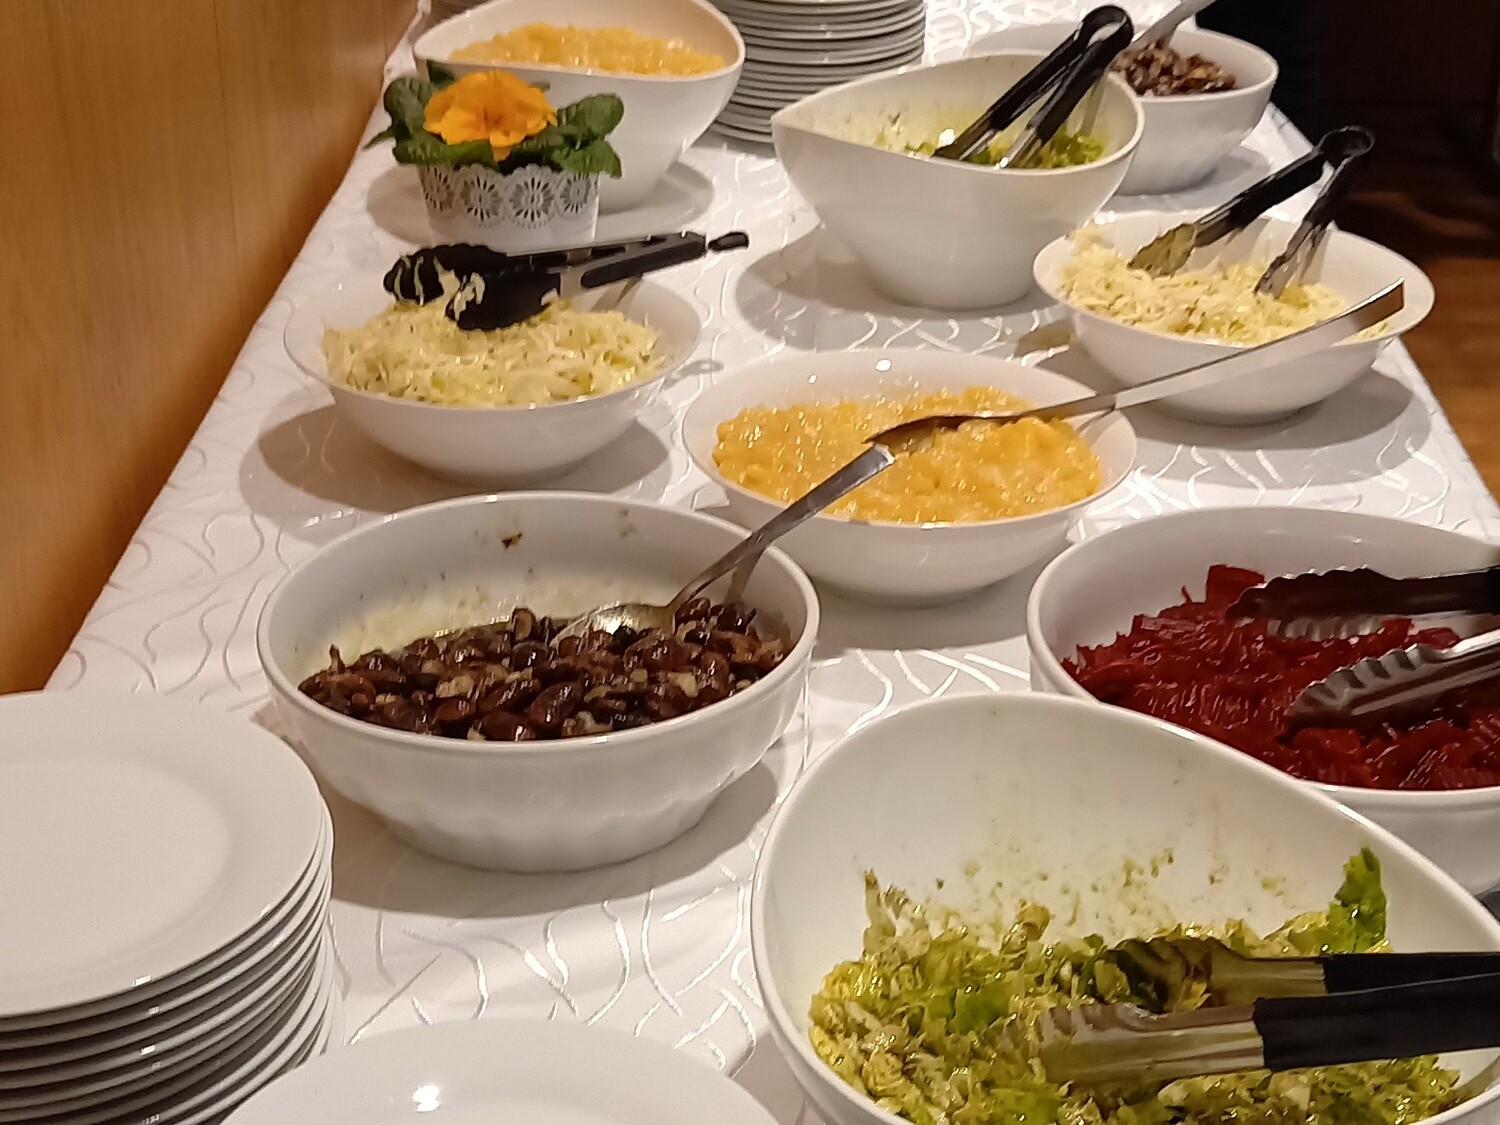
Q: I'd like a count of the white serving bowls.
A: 9